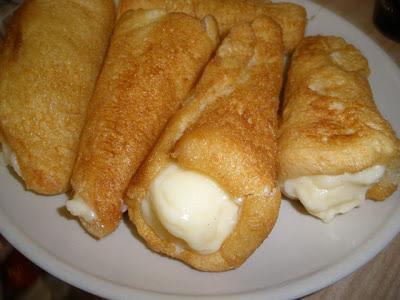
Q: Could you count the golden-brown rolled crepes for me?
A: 5